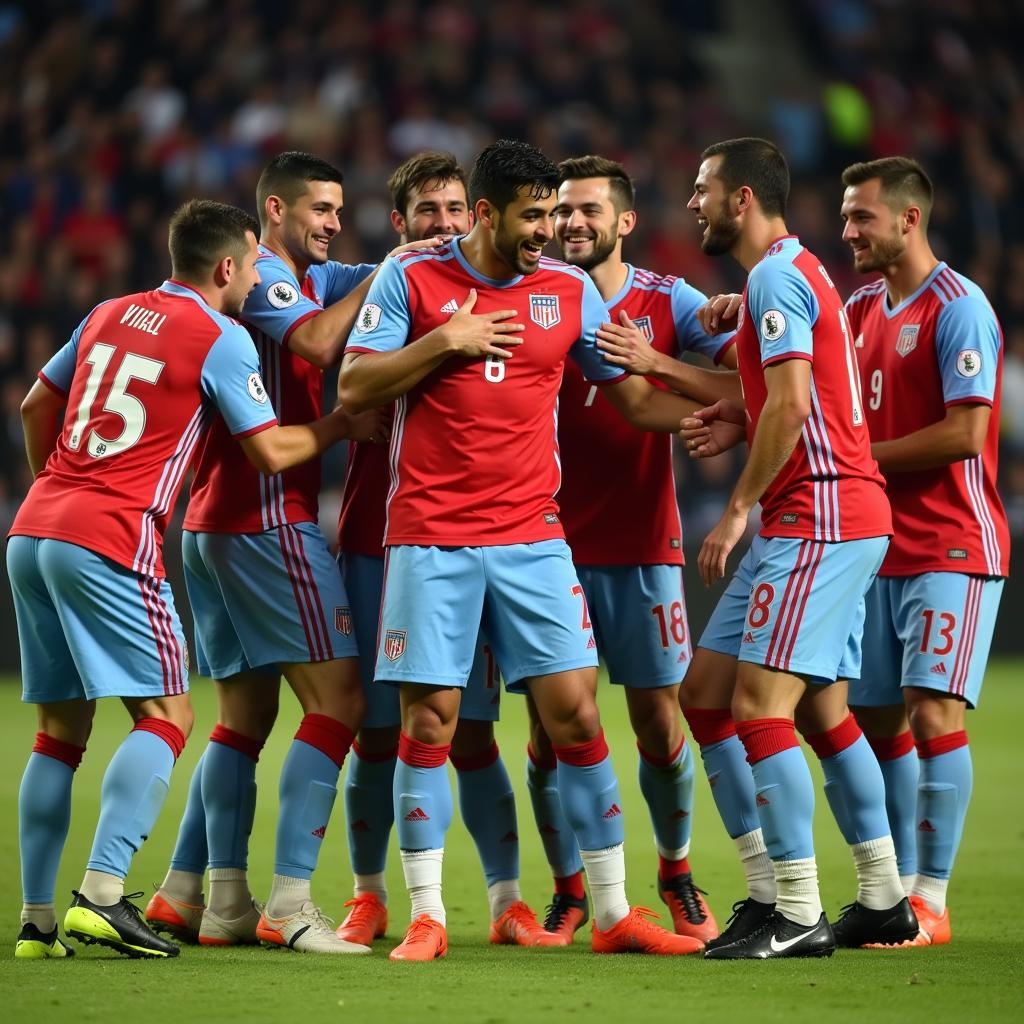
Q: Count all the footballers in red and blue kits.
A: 7